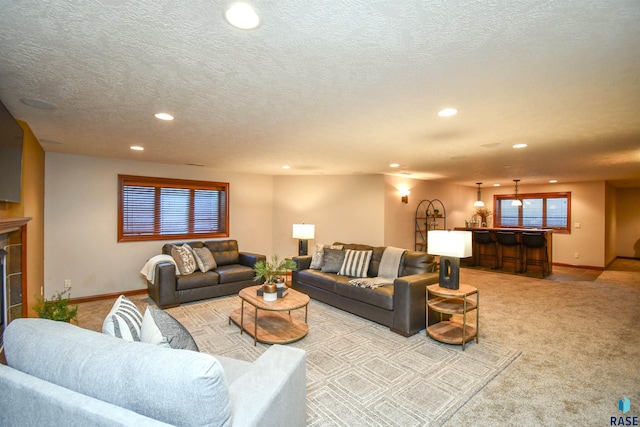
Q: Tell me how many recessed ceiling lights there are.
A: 9